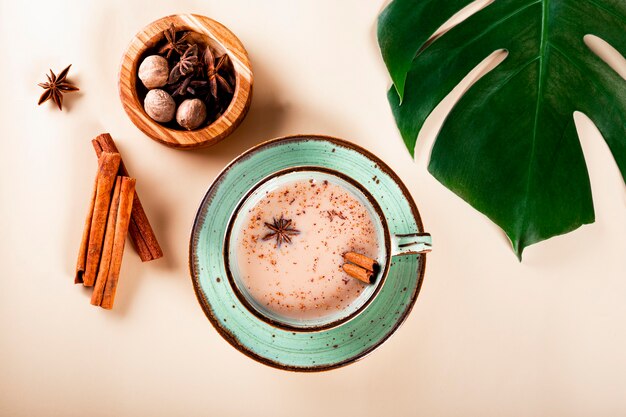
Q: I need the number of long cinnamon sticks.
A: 3